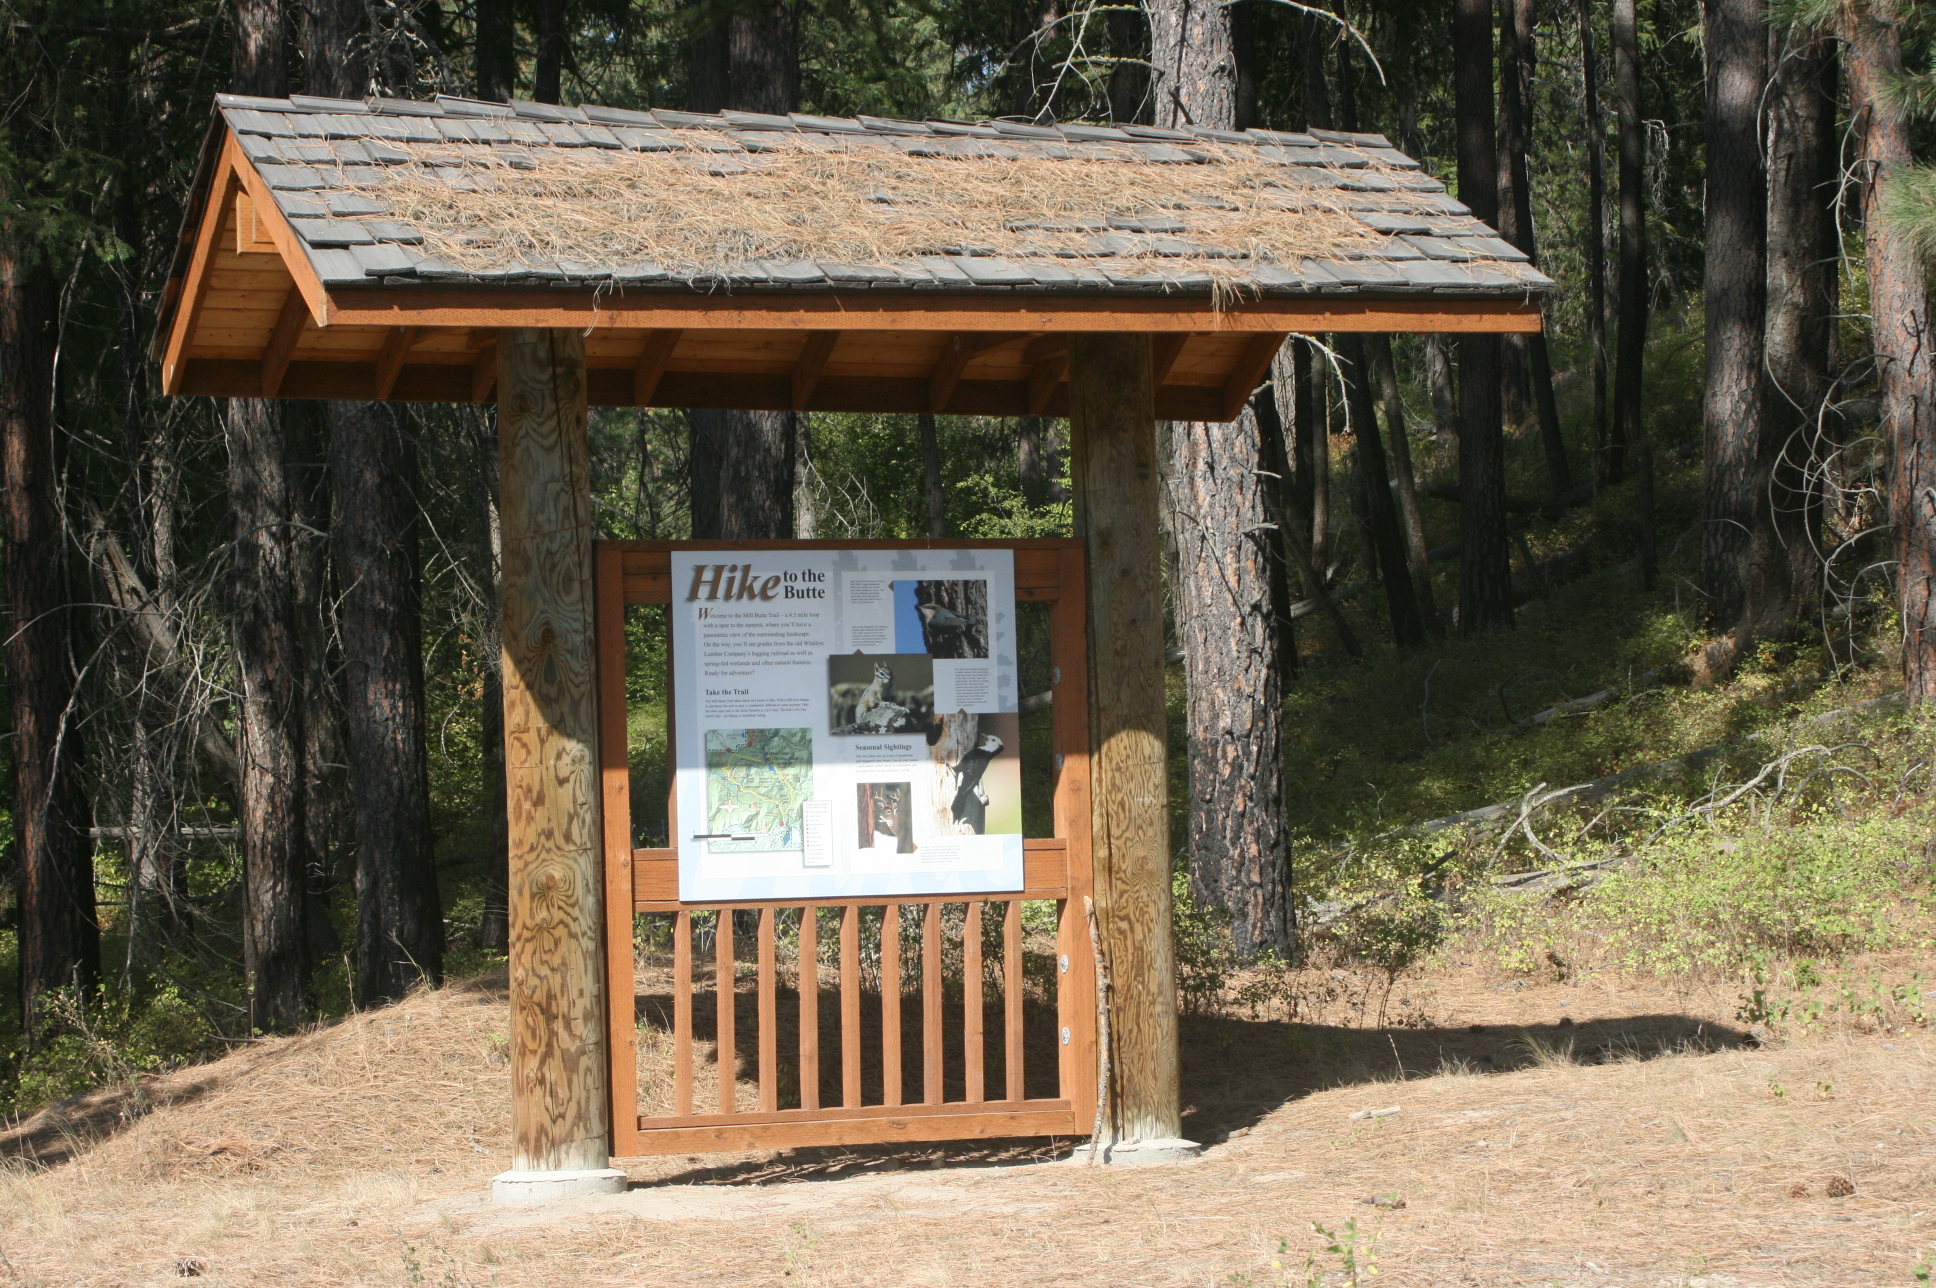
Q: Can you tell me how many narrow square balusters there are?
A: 9